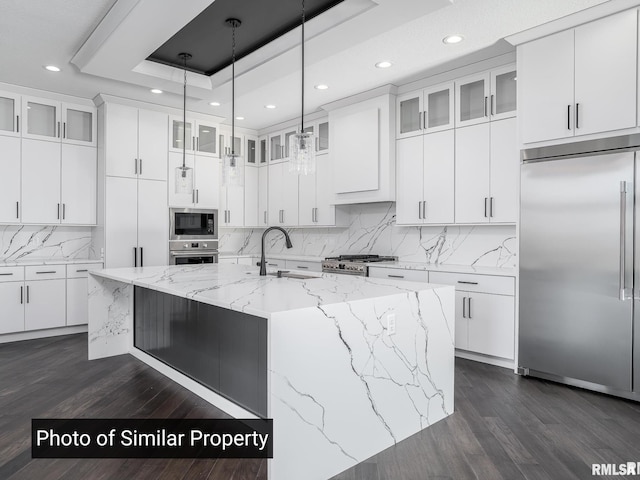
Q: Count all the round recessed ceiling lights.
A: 8